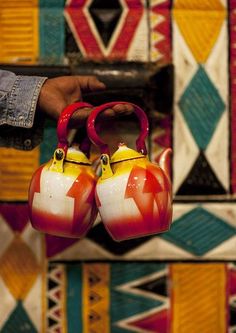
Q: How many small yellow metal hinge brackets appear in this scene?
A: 2